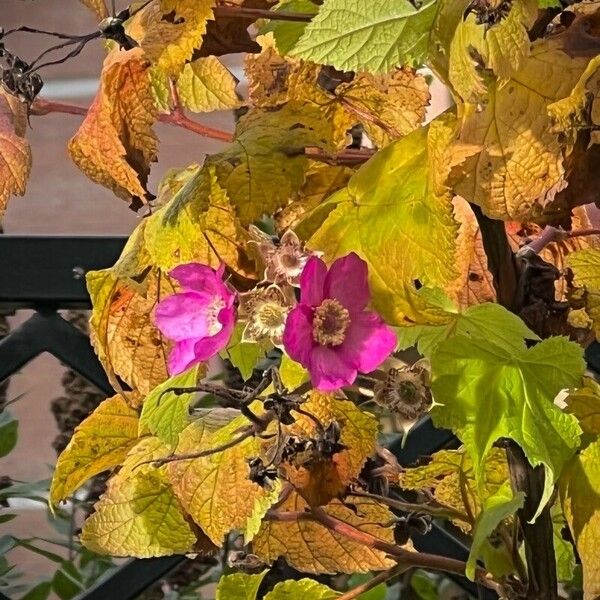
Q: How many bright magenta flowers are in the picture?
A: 2